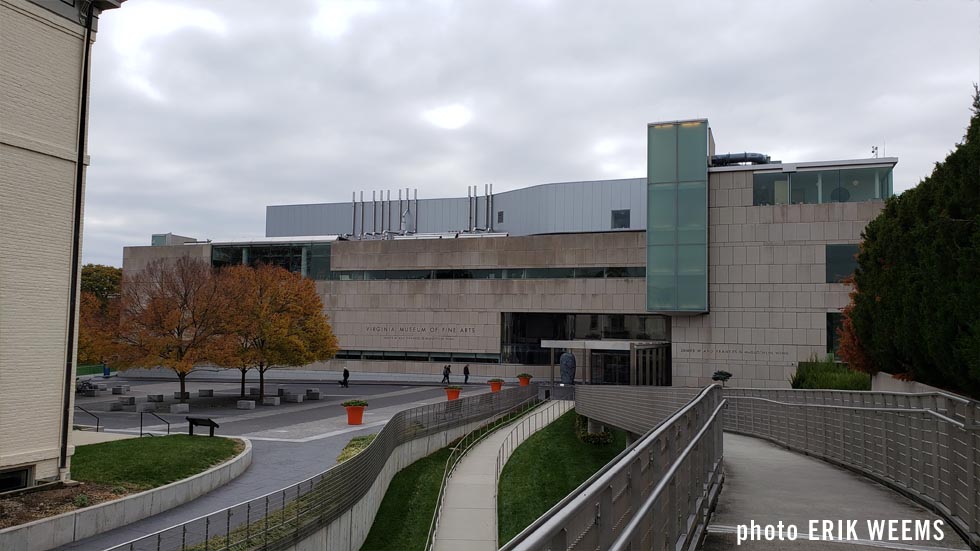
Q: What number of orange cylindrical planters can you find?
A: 4